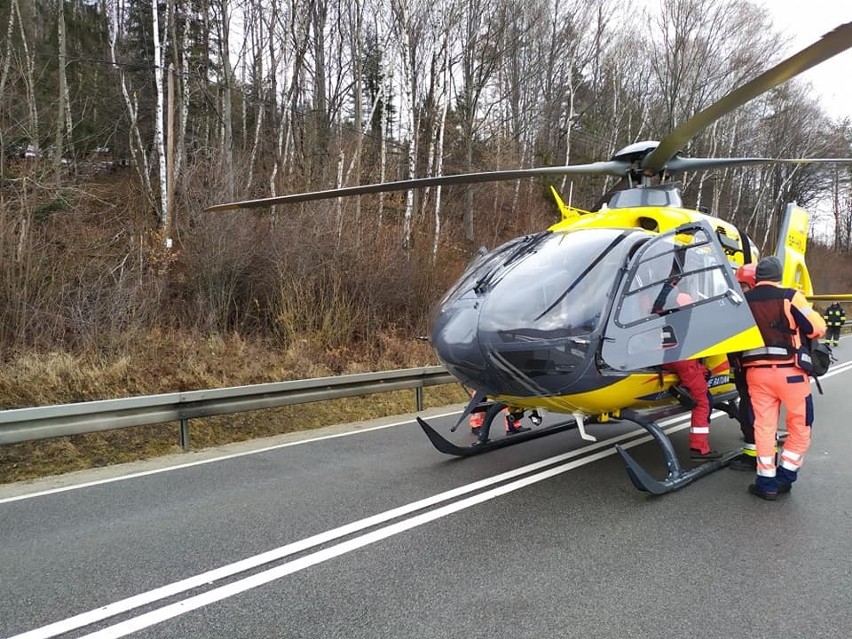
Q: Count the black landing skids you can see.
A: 2